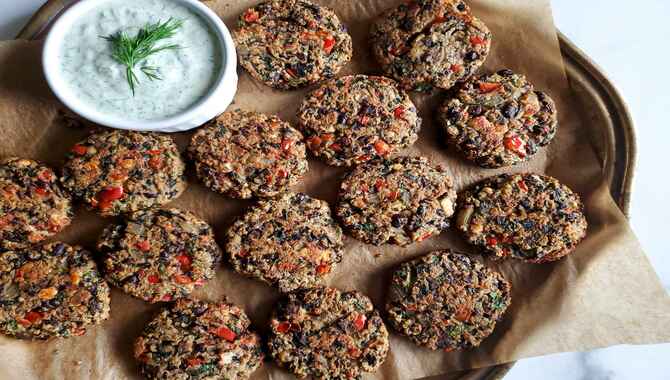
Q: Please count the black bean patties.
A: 15